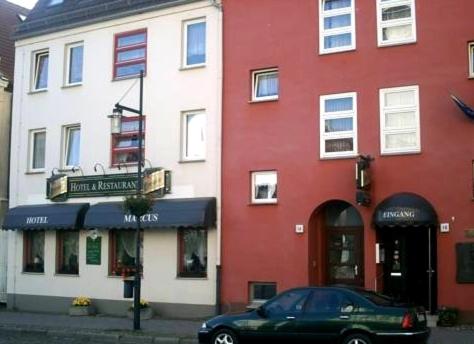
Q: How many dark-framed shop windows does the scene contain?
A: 4